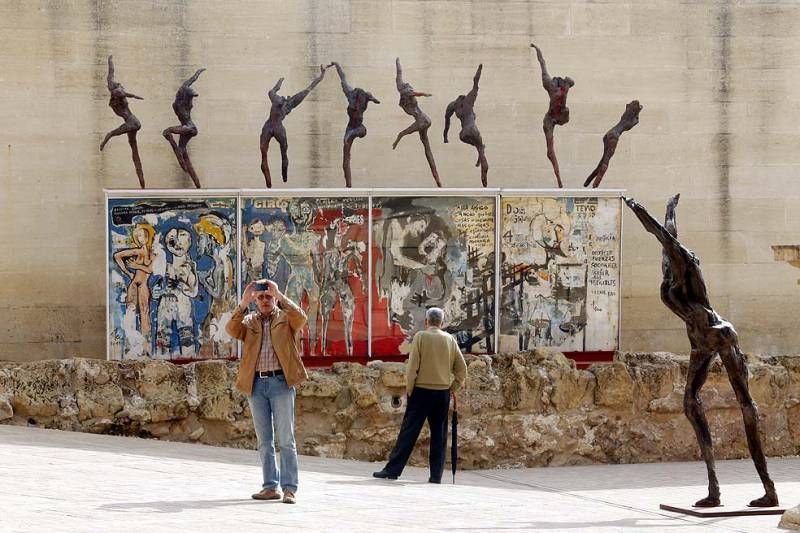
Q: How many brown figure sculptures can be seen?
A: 9